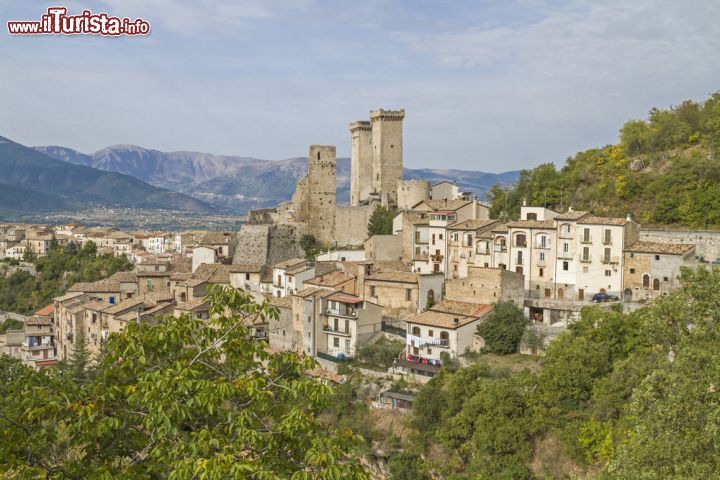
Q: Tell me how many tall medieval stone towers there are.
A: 3